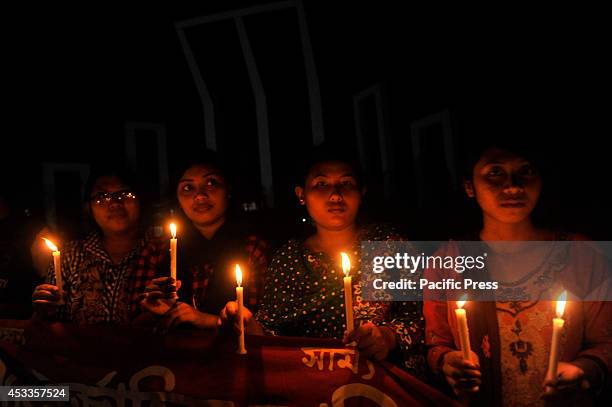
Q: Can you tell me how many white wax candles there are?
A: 6